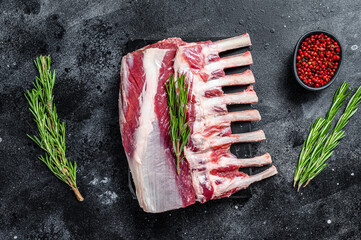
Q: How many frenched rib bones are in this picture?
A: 8